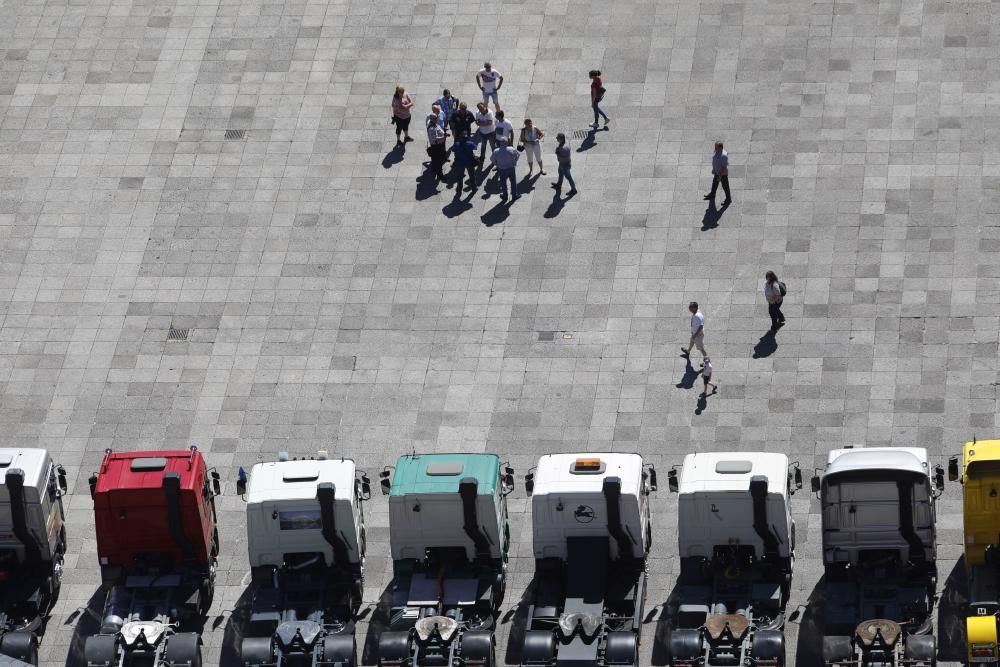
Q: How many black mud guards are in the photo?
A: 13